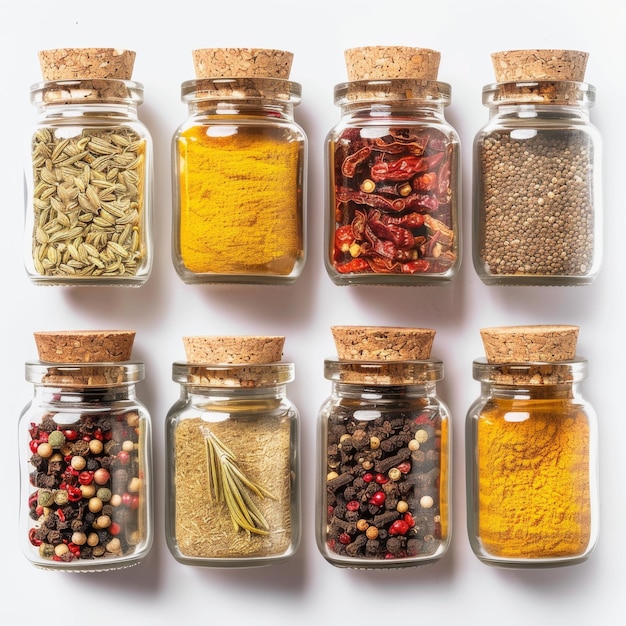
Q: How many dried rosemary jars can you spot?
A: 1